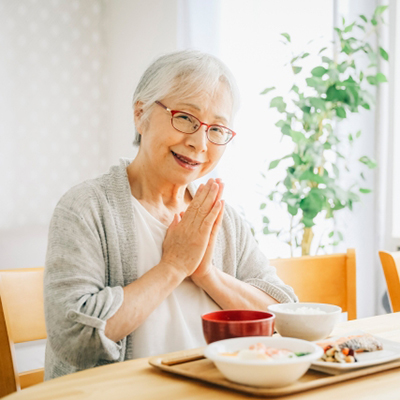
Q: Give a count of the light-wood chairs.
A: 3